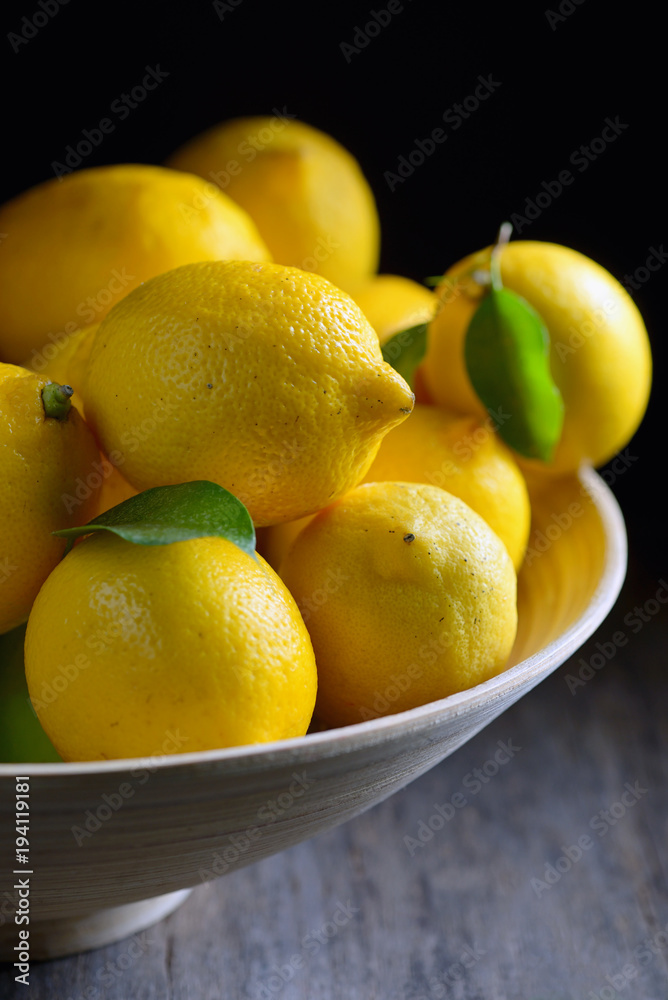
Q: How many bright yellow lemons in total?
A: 10